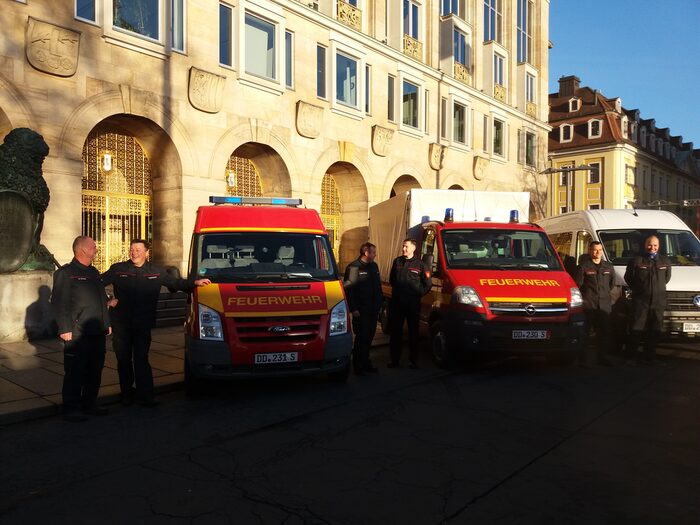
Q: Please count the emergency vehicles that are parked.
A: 2